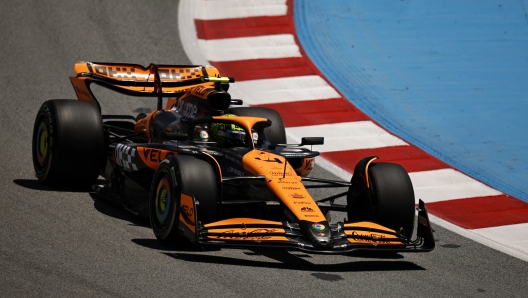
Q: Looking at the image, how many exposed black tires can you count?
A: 4